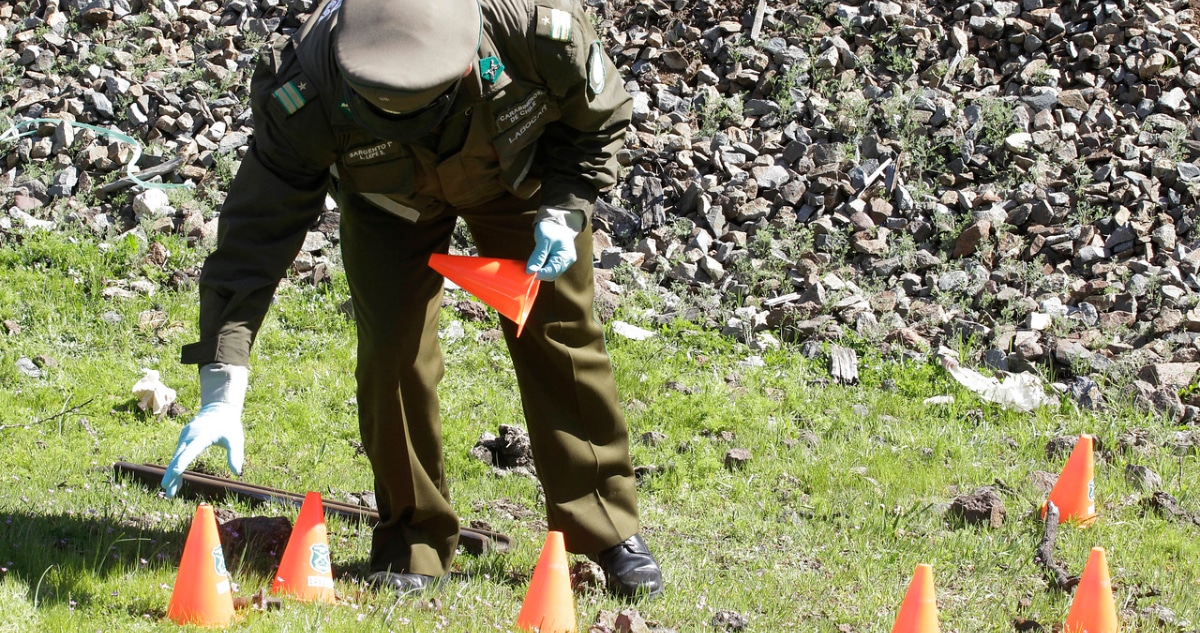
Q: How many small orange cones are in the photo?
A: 7